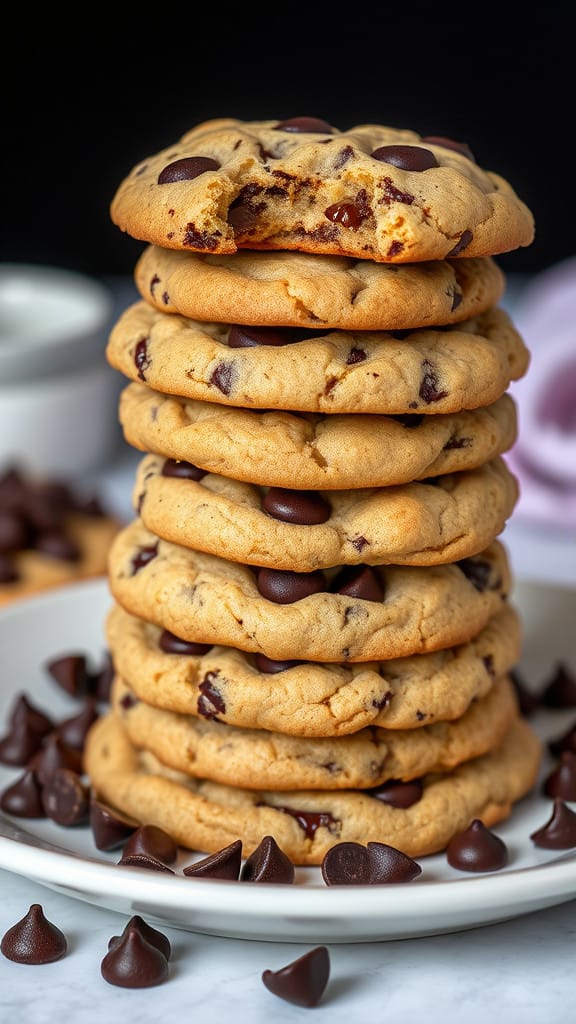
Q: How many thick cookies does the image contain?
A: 9